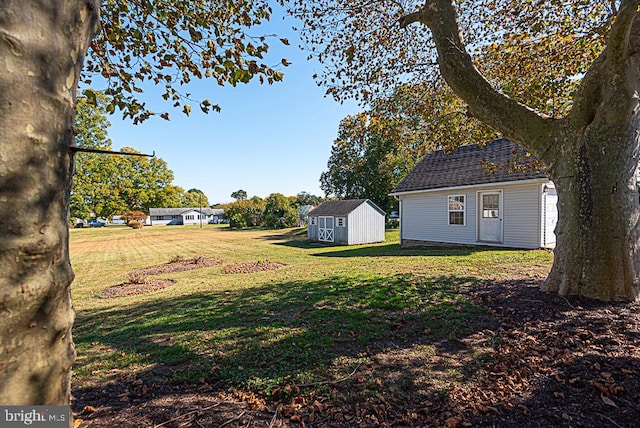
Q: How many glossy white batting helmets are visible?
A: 0